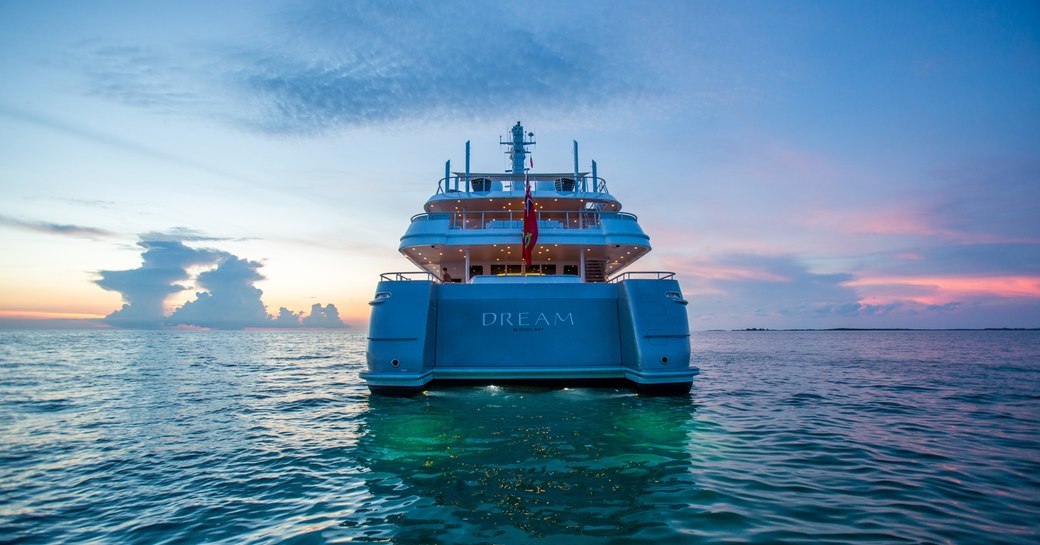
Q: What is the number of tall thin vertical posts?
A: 4